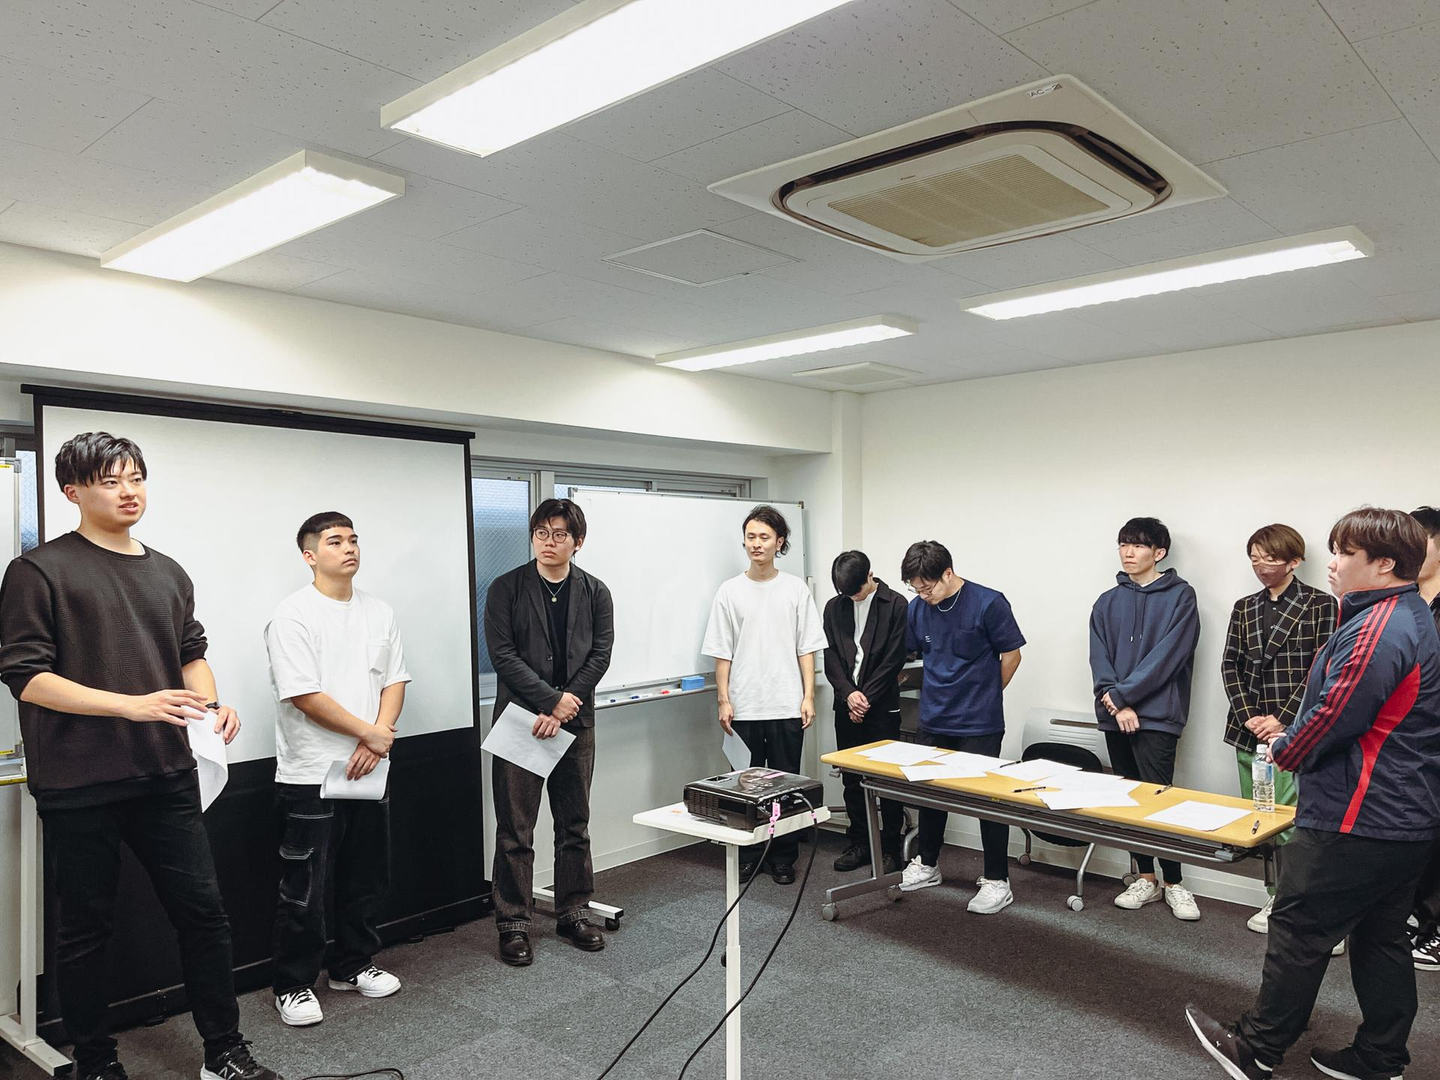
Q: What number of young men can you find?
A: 10